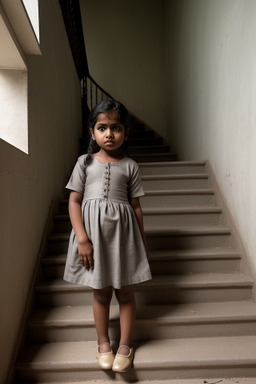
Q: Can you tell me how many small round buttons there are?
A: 6